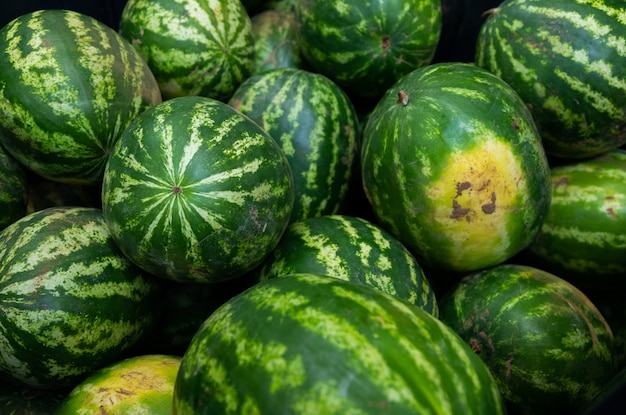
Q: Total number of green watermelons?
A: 15